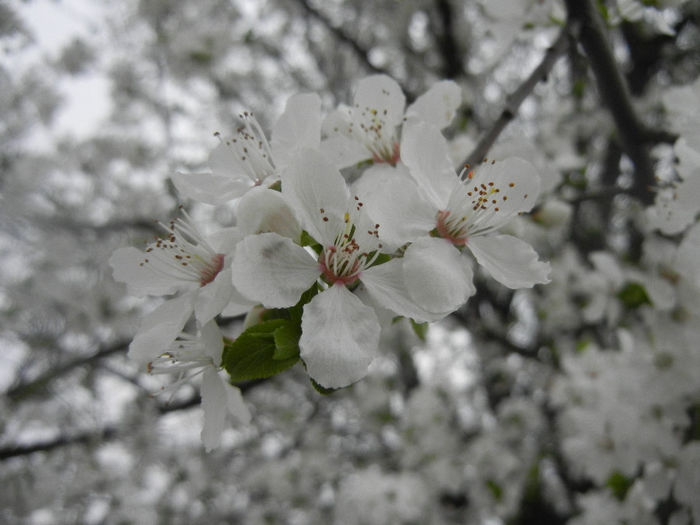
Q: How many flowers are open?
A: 6